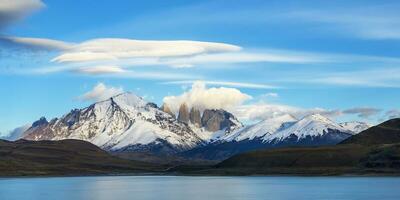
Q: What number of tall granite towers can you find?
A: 3